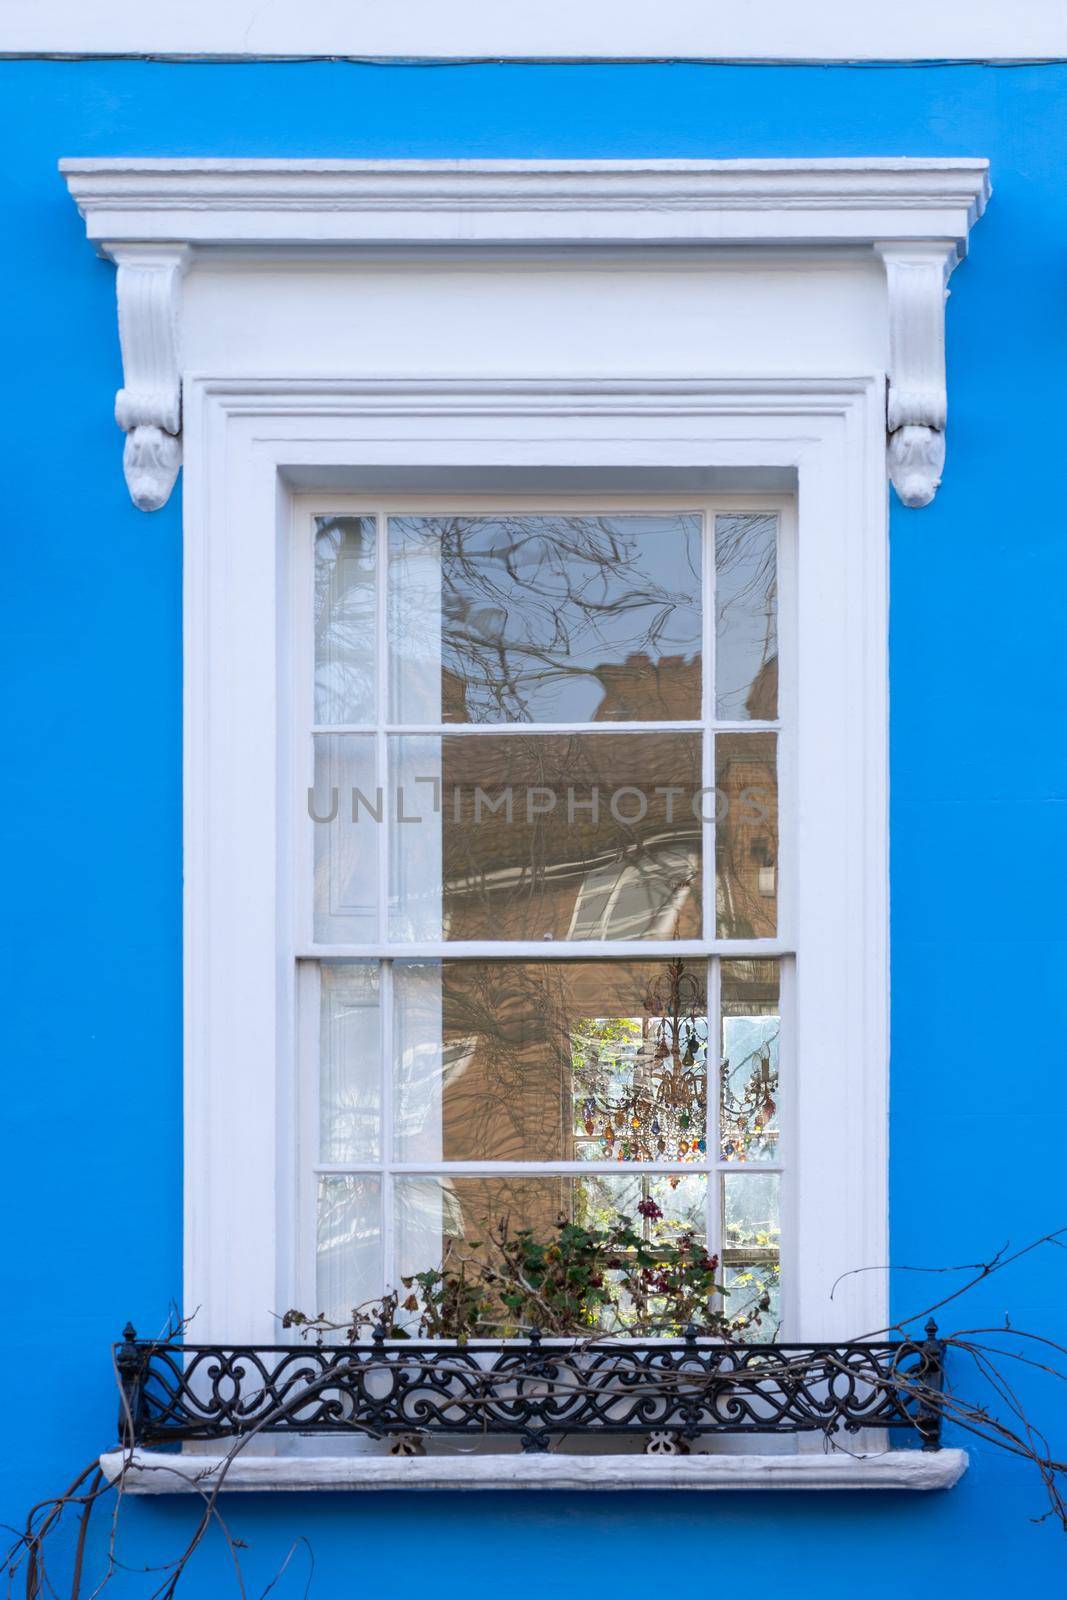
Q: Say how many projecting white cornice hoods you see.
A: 1